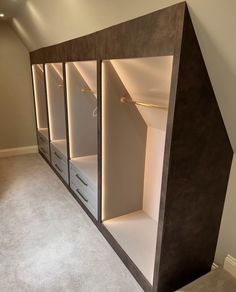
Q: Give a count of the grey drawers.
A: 6